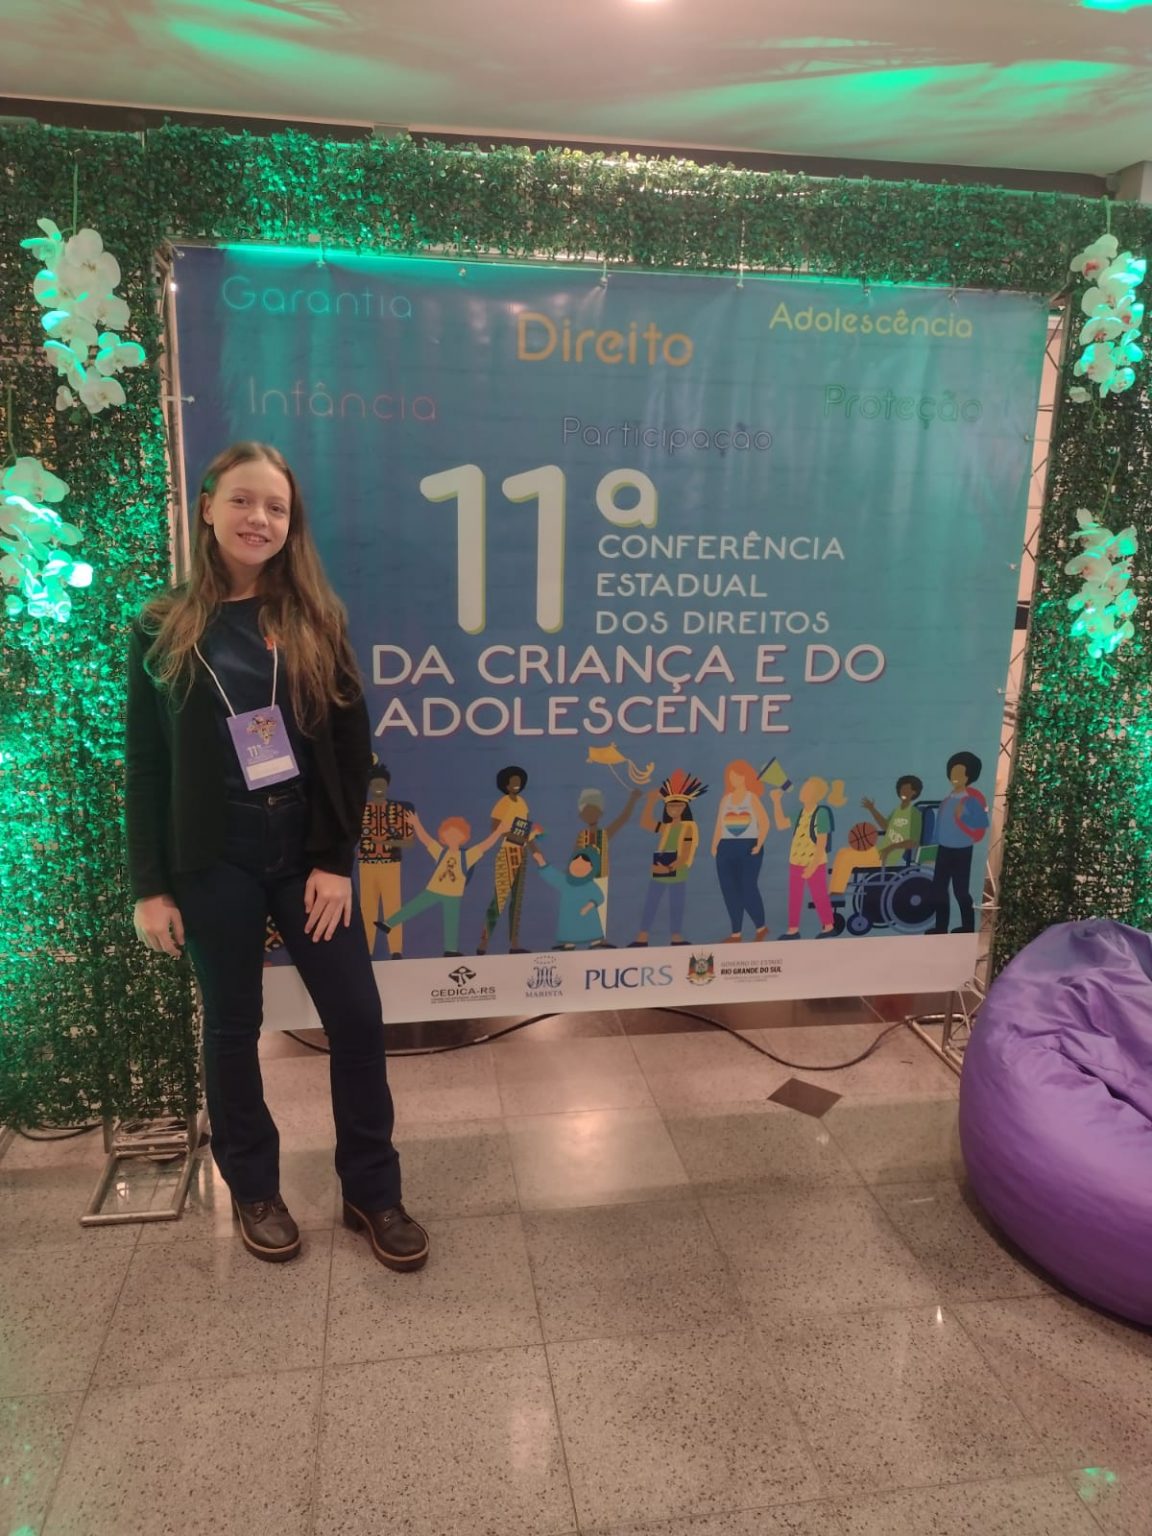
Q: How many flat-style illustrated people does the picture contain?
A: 10